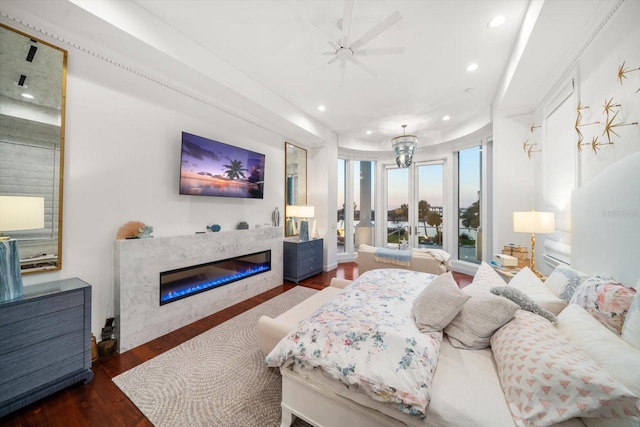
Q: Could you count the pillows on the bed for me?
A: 10